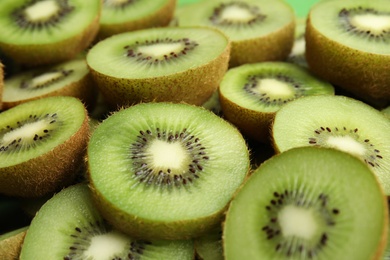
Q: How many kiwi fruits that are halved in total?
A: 12